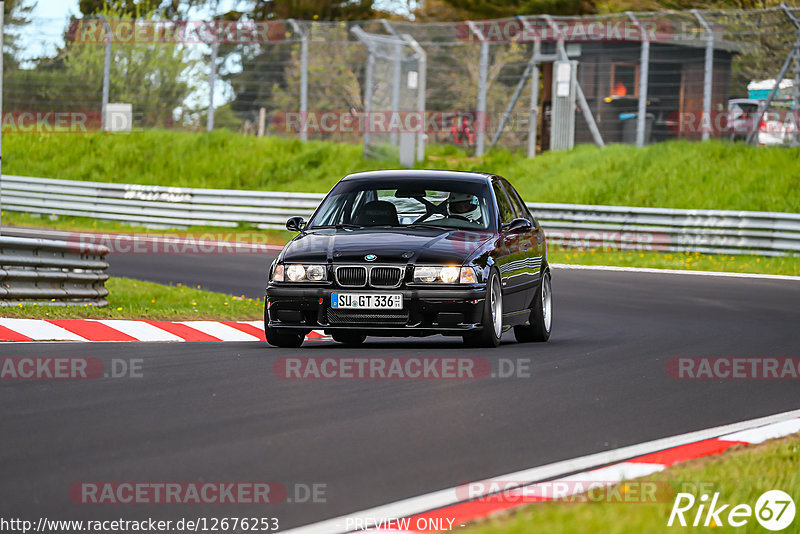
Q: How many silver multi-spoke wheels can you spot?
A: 2